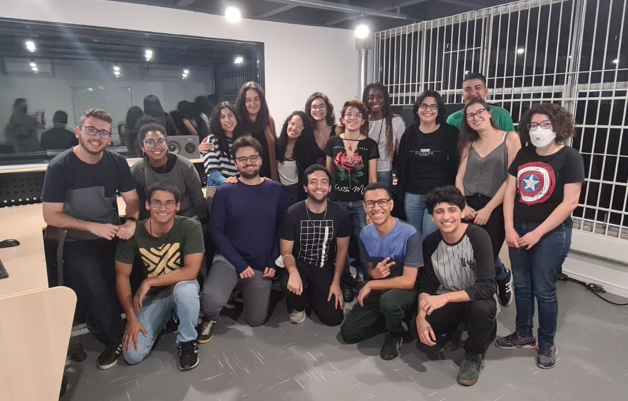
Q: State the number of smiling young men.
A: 7